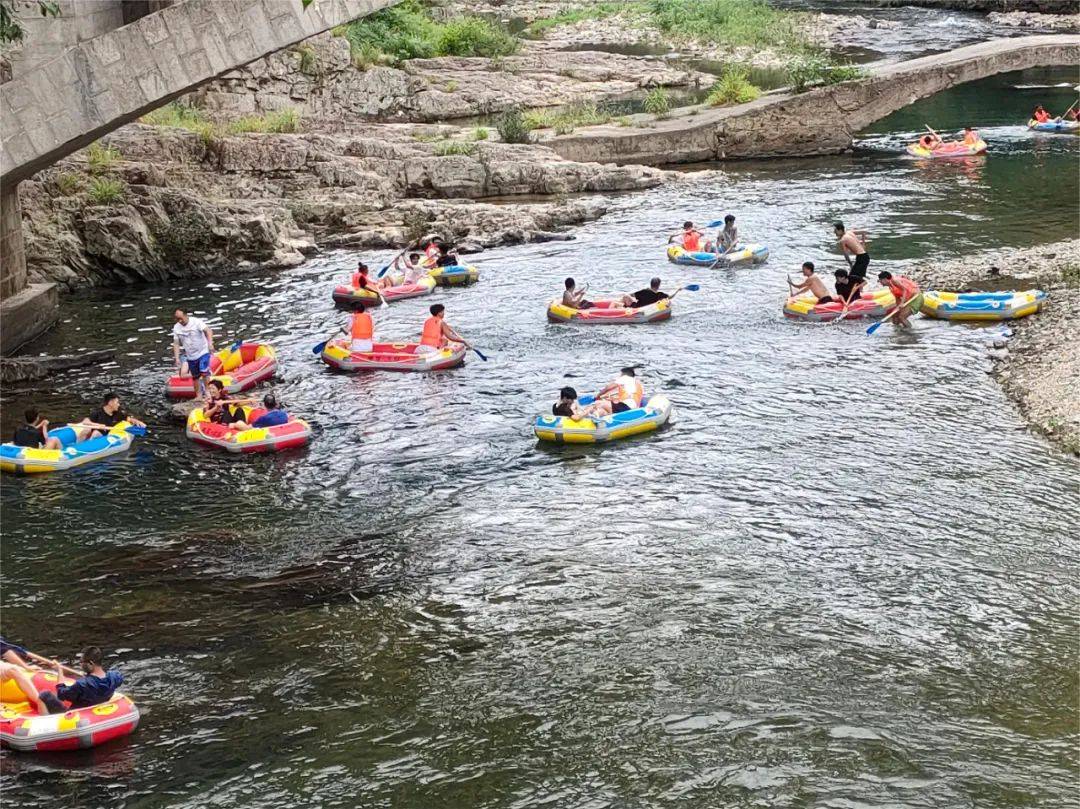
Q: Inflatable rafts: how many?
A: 14